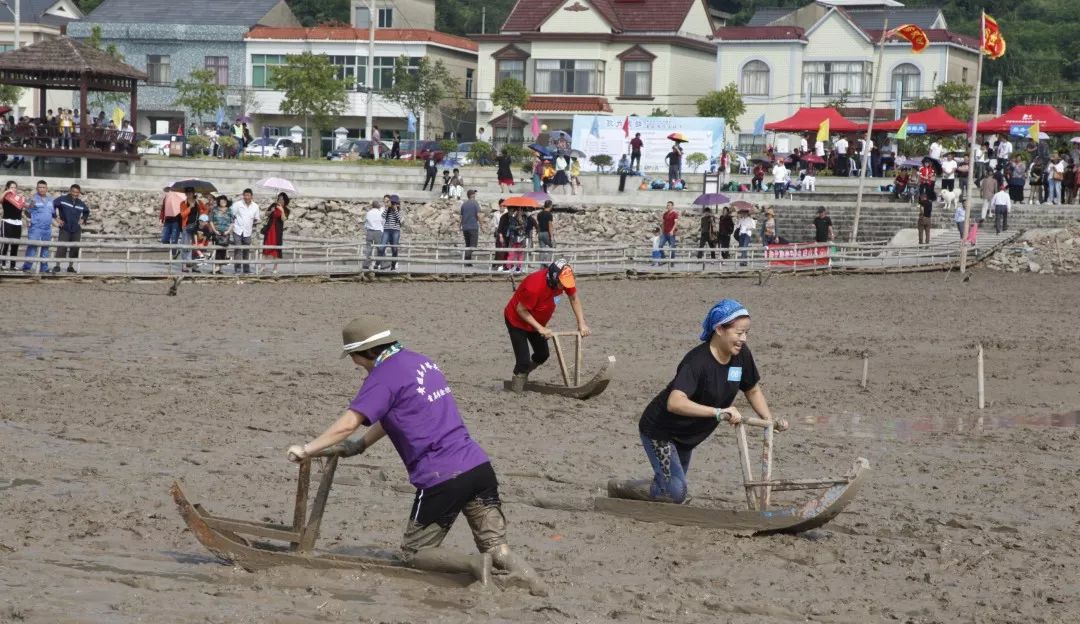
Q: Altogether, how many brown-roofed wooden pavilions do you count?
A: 1